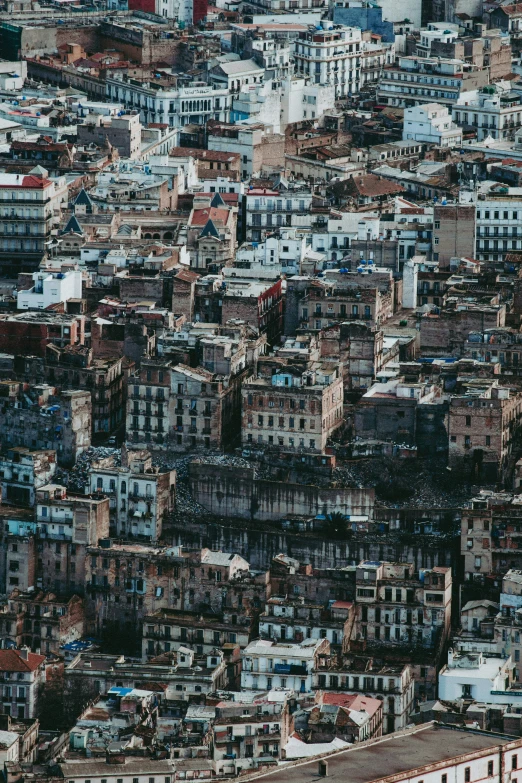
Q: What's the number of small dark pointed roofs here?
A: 4